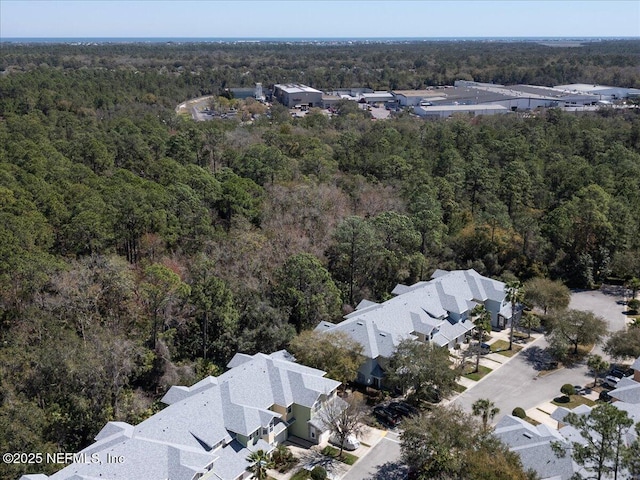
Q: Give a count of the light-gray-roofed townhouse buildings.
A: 3